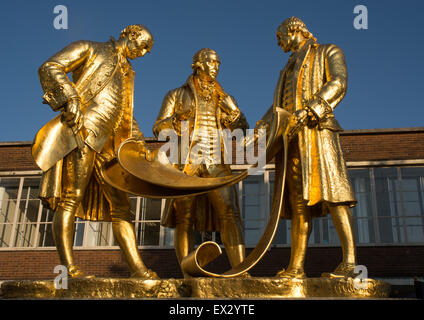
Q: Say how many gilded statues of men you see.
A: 3